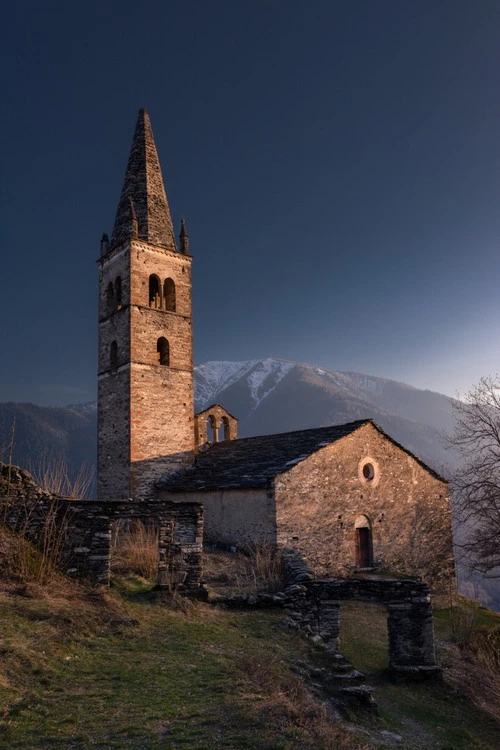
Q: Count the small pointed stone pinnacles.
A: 3